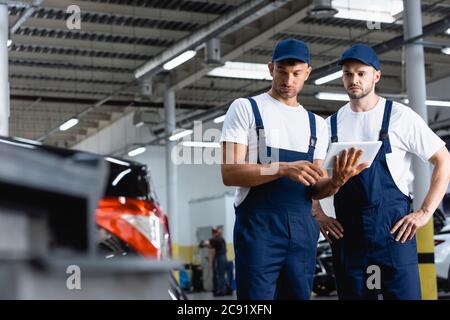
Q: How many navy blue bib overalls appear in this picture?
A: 2